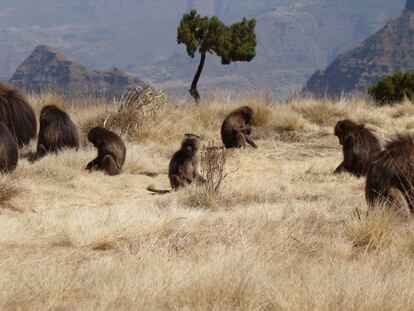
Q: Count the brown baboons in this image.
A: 8